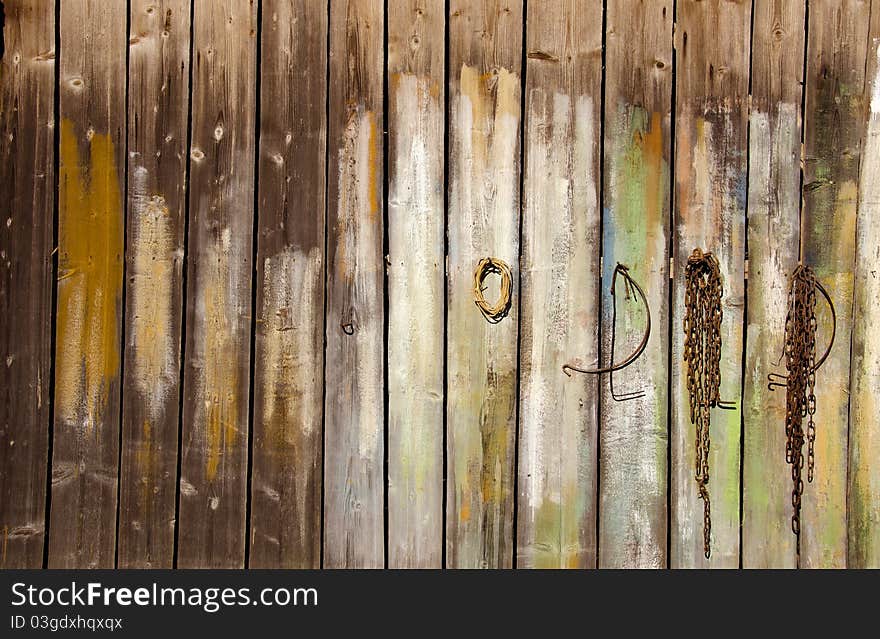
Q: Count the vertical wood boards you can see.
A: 14